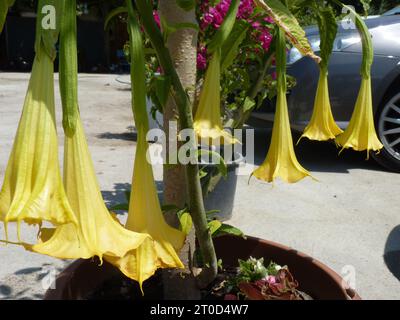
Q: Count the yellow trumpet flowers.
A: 7